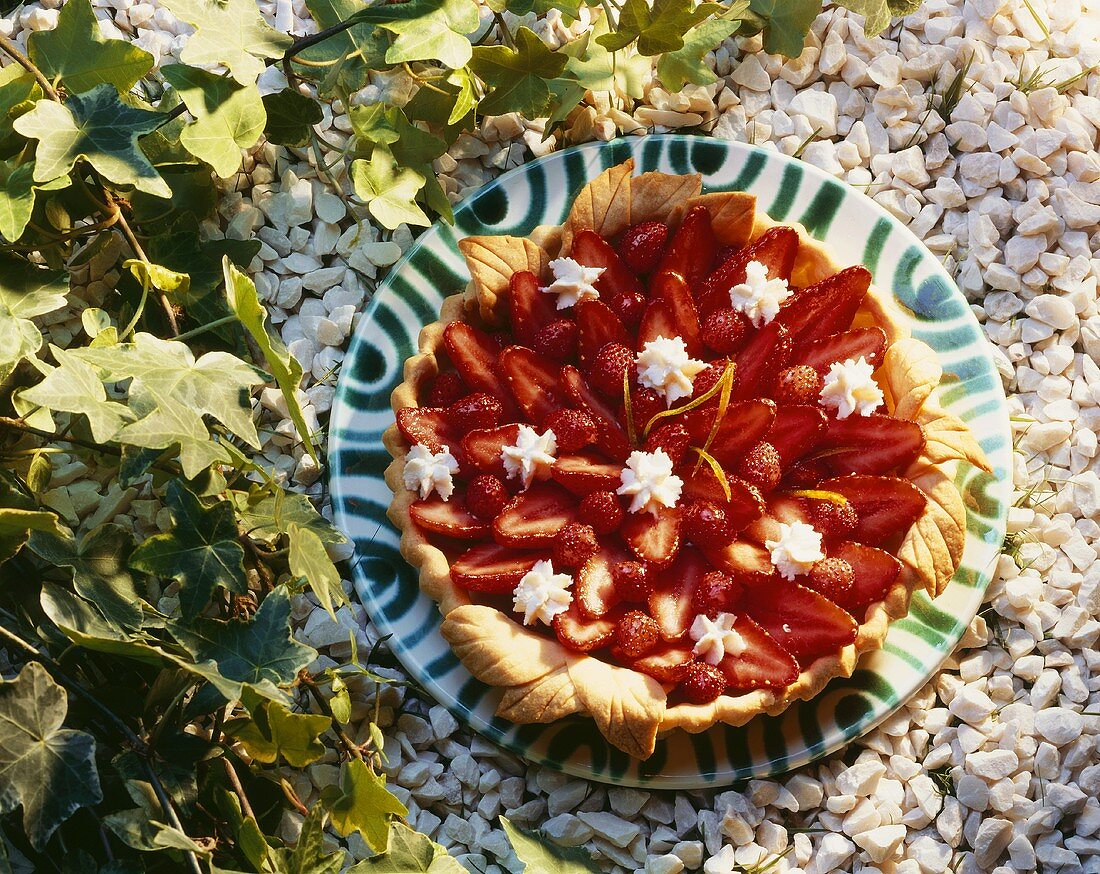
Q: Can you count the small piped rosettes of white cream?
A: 10